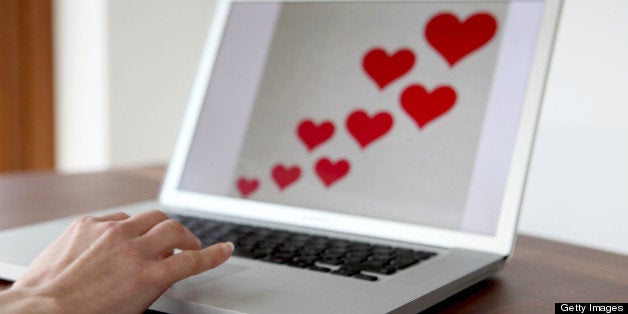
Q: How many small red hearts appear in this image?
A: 8